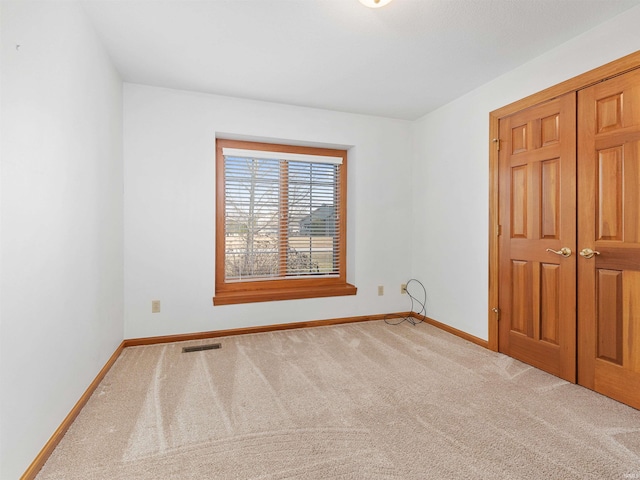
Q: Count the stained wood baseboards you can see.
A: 3